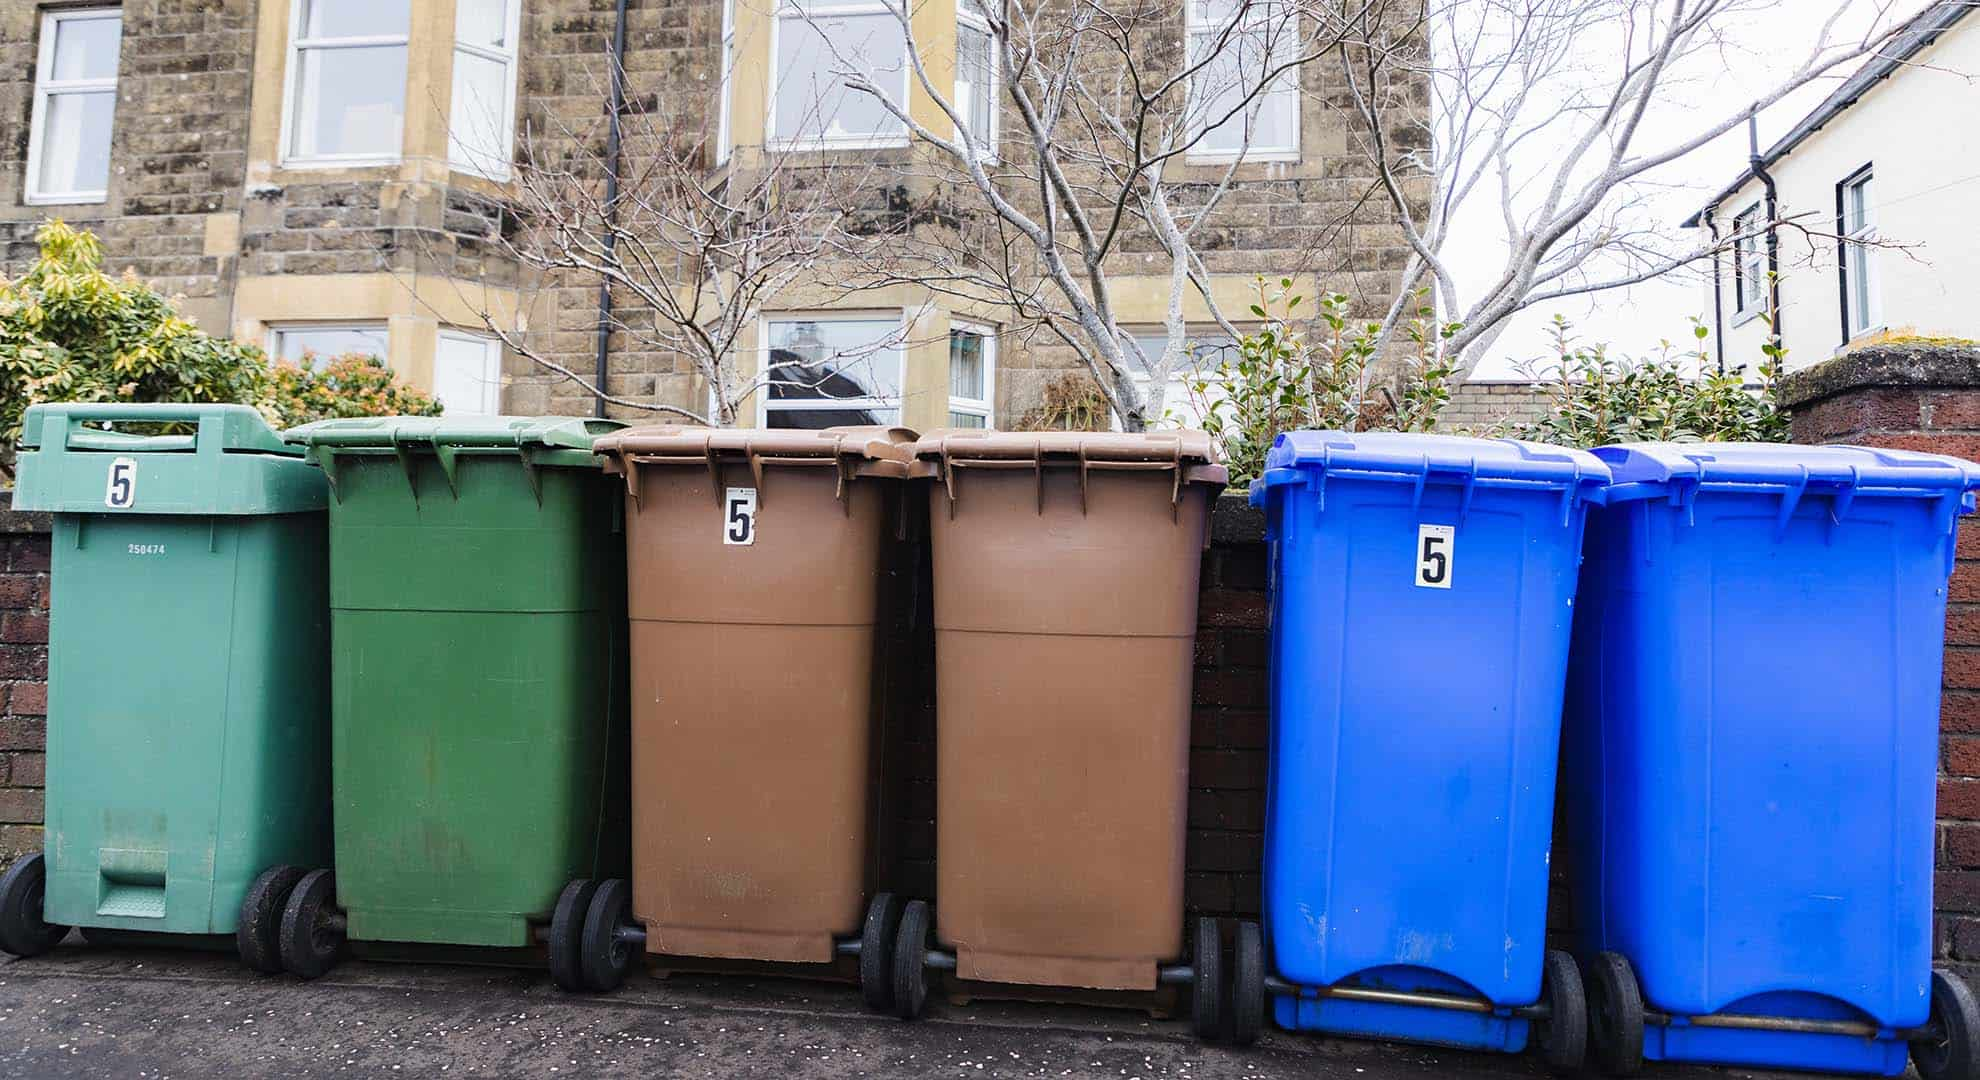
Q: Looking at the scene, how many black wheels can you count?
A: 12